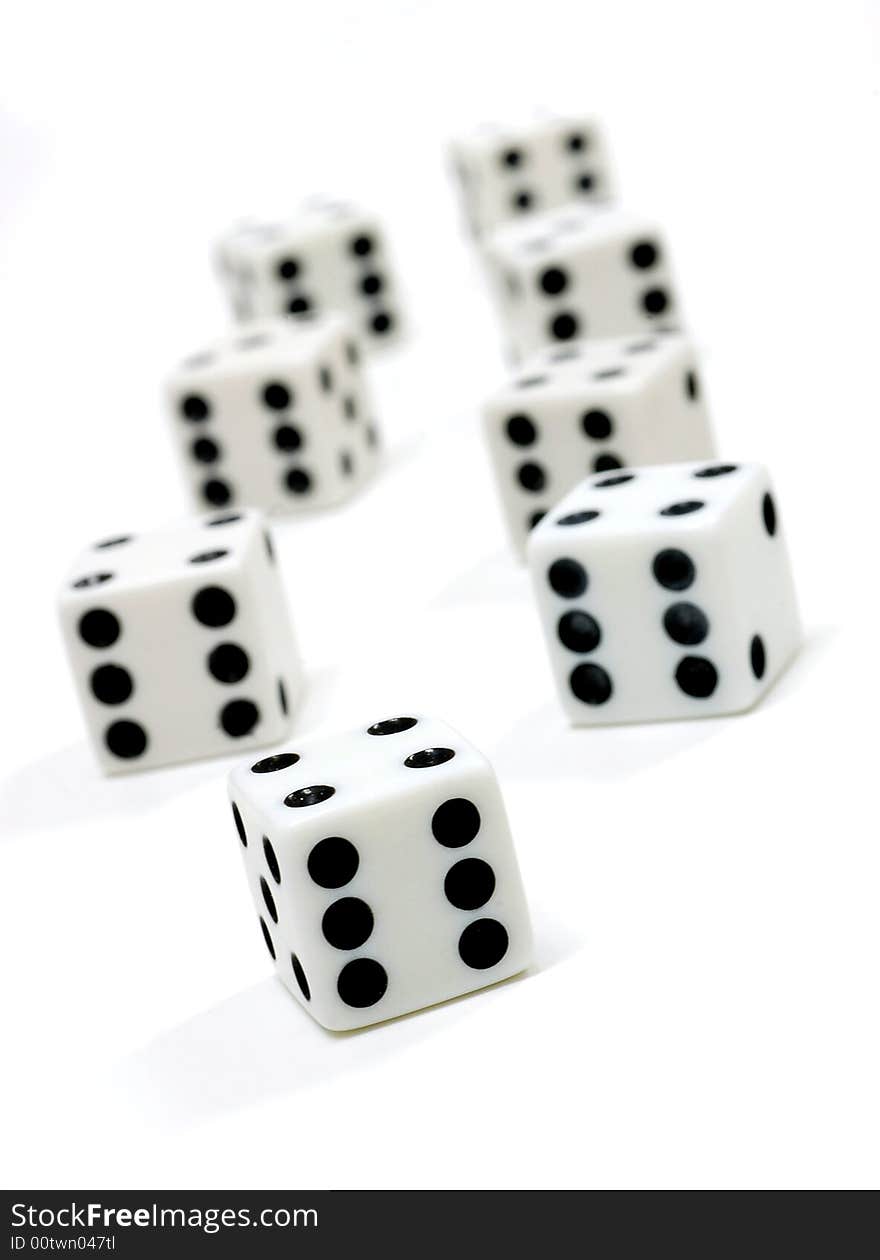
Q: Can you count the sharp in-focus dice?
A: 1